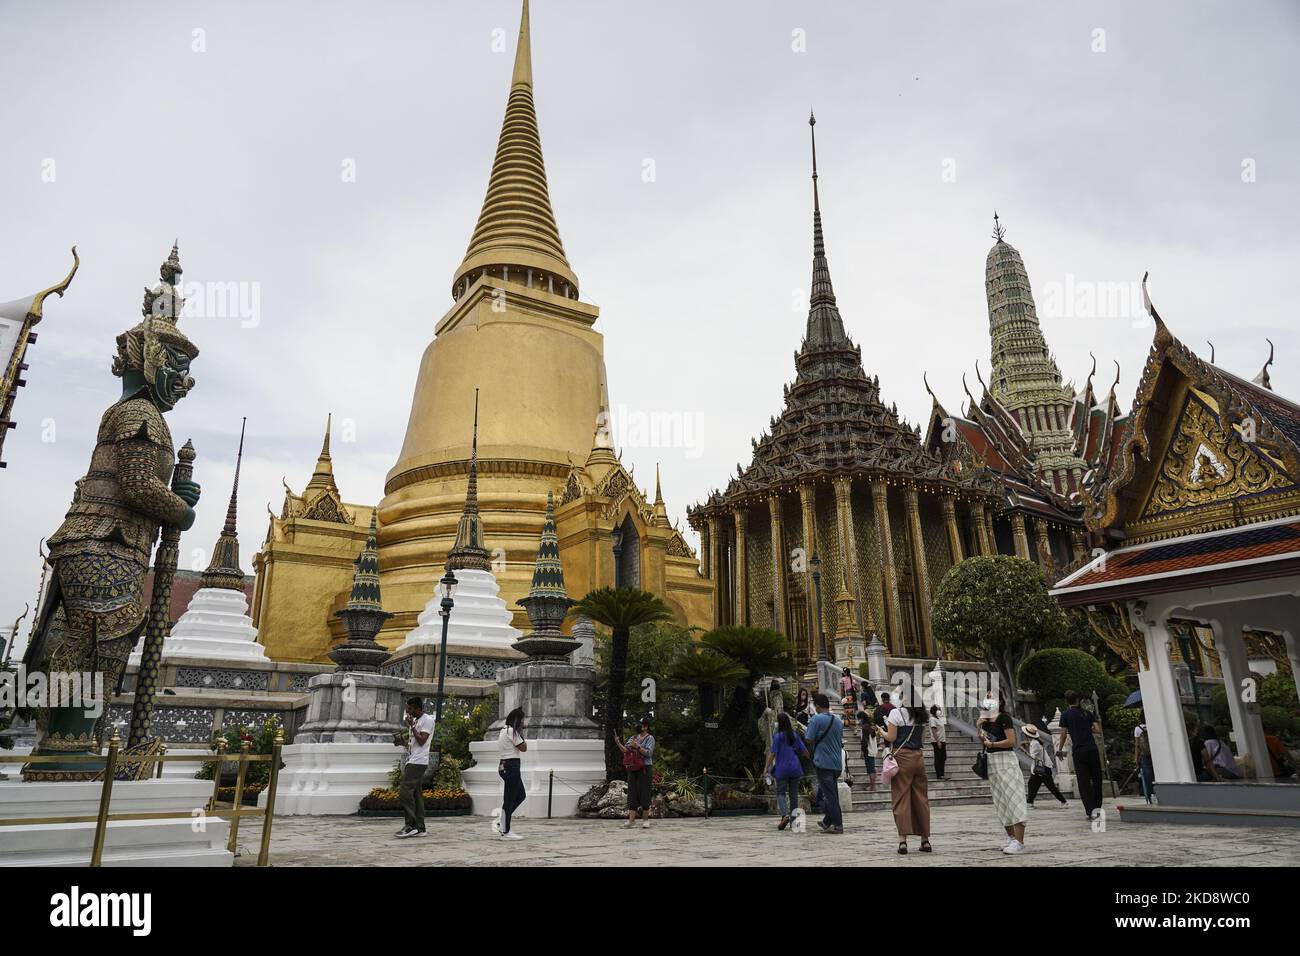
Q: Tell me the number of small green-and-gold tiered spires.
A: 2